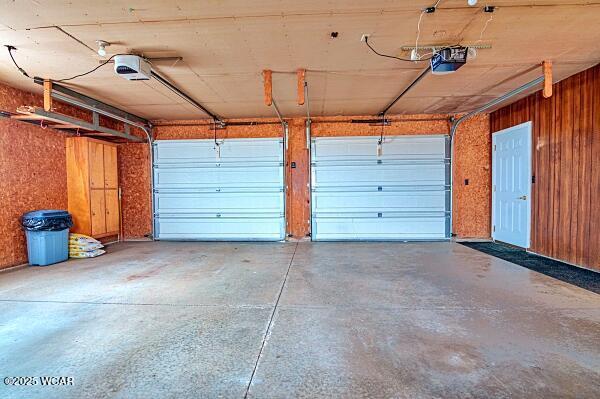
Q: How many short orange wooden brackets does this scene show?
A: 4